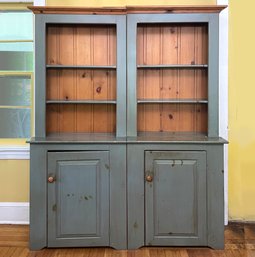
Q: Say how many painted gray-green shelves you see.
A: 4